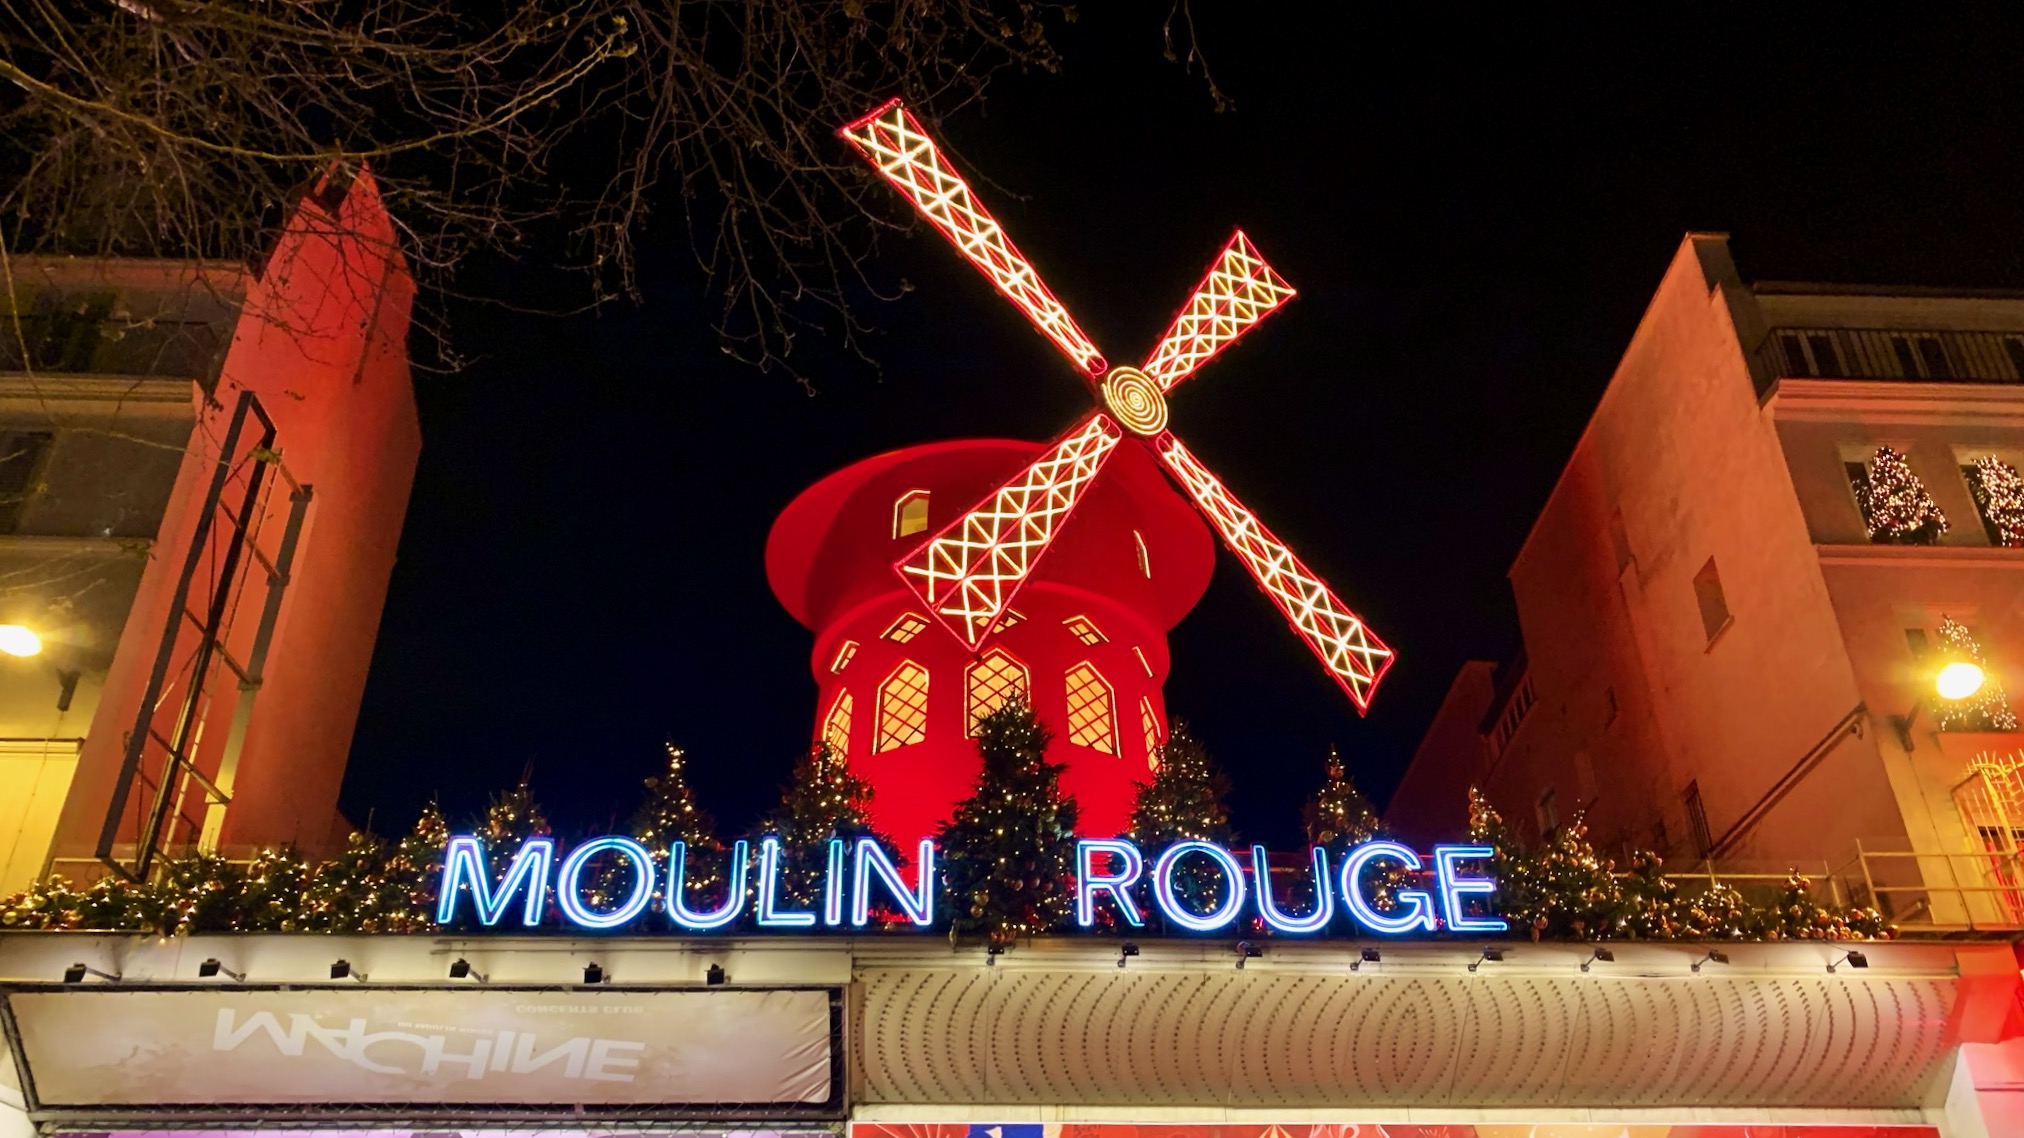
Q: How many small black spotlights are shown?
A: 14